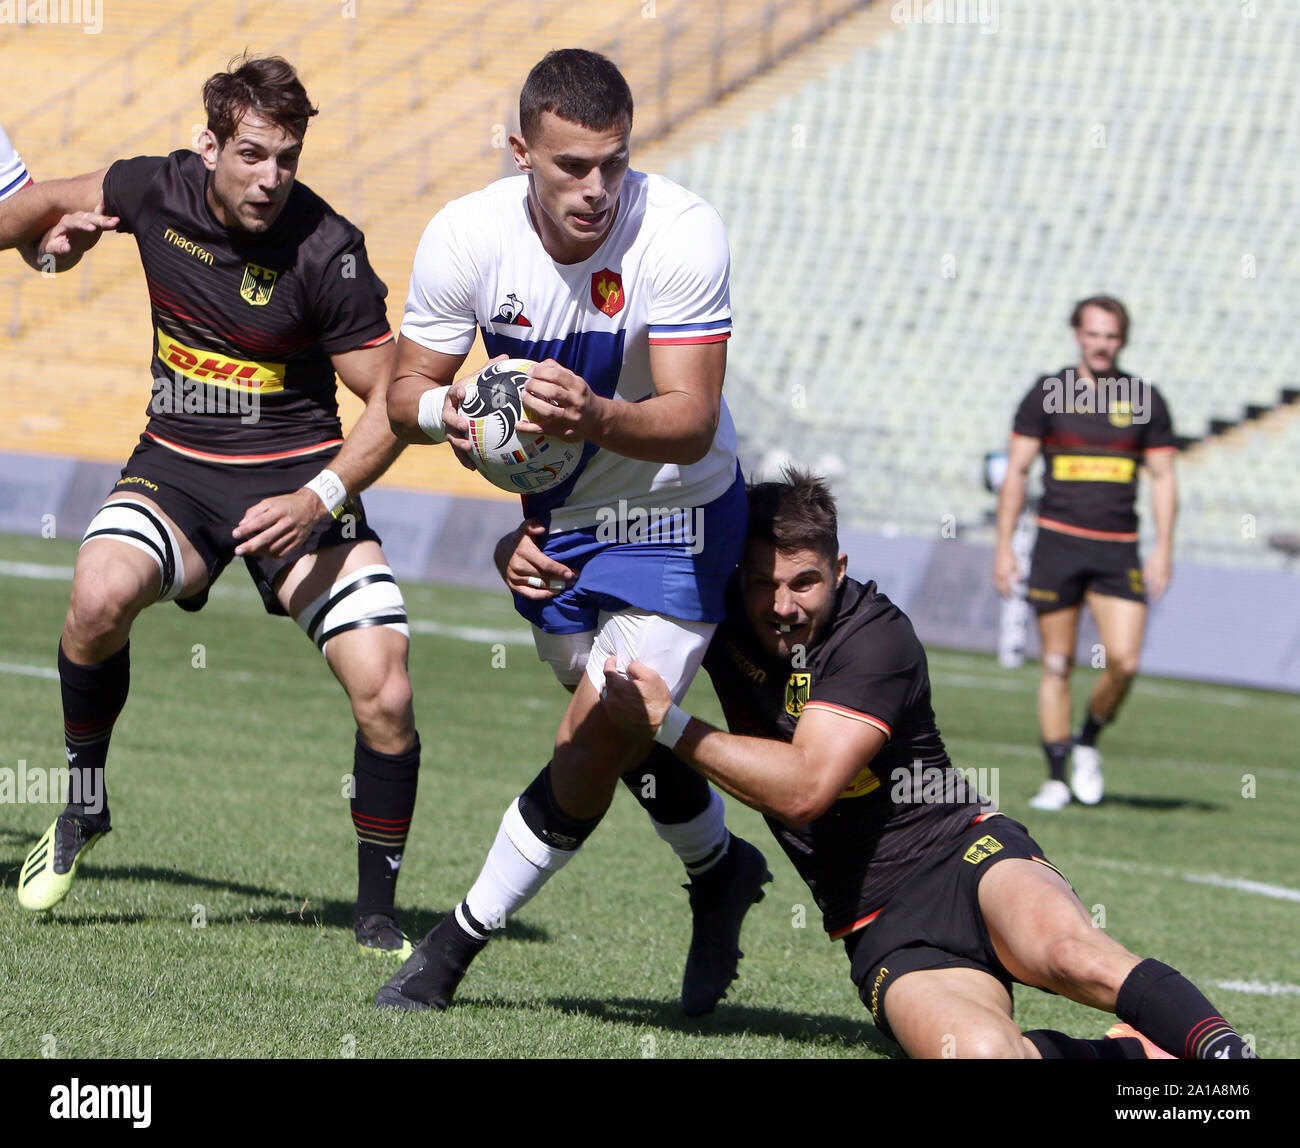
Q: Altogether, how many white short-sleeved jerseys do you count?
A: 2